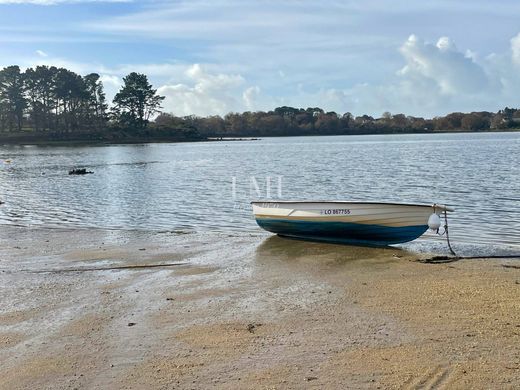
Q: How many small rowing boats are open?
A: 1